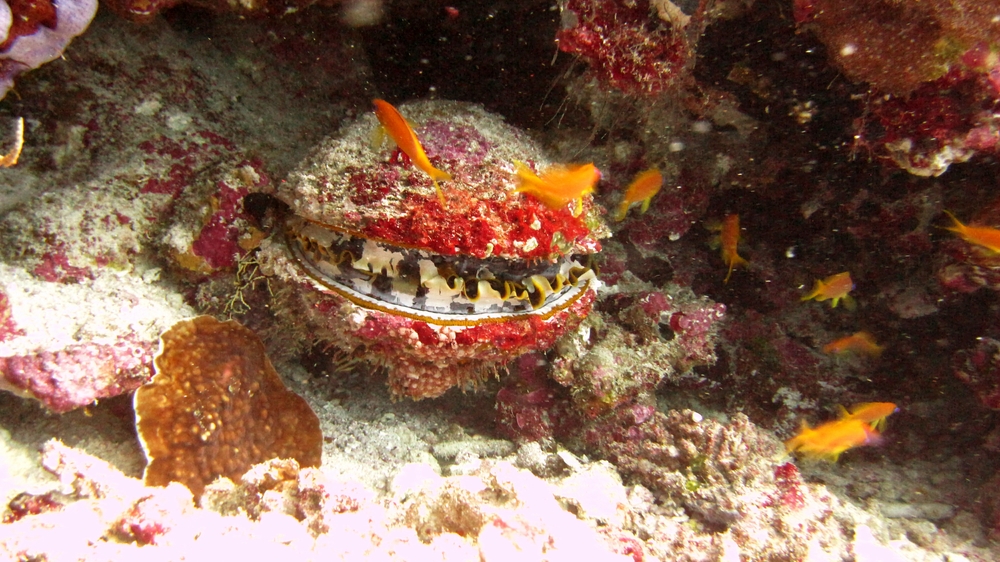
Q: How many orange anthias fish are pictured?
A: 9